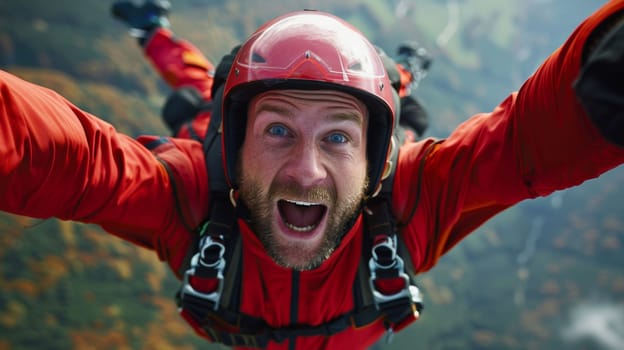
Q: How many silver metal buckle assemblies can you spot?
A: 2